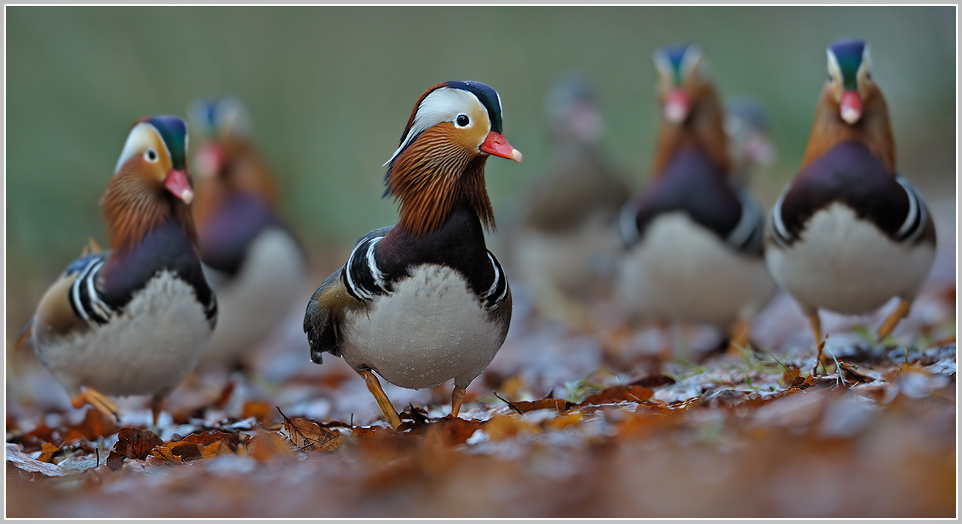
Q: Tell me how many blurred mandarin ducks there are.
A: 4